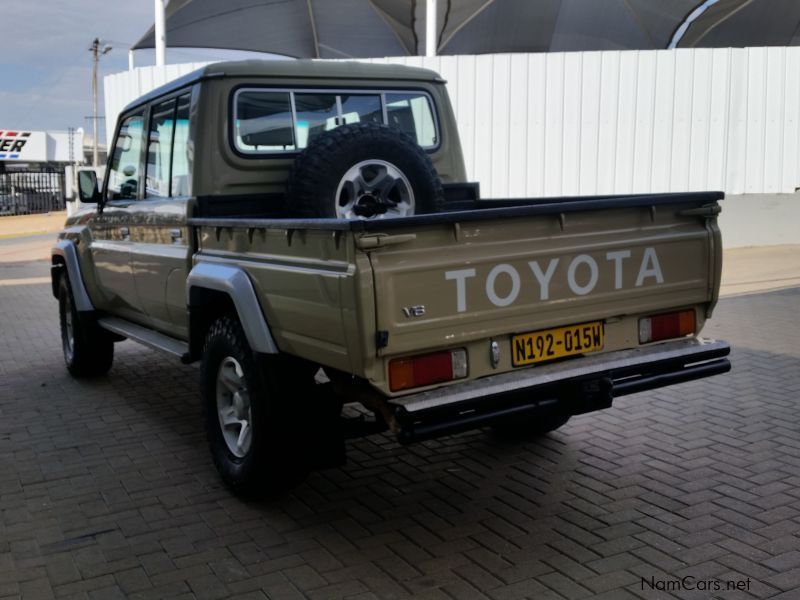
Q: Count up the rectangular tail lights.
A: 2